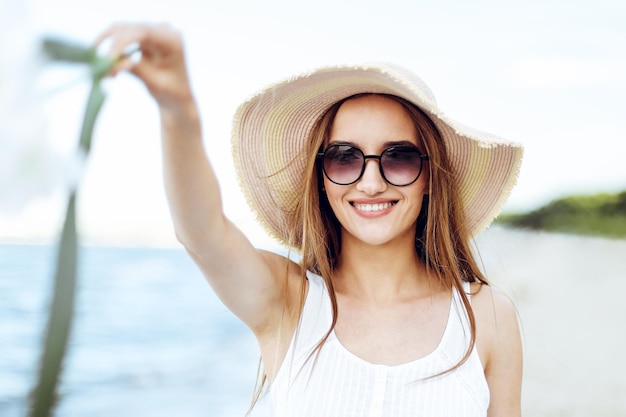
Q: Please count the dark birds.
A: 0